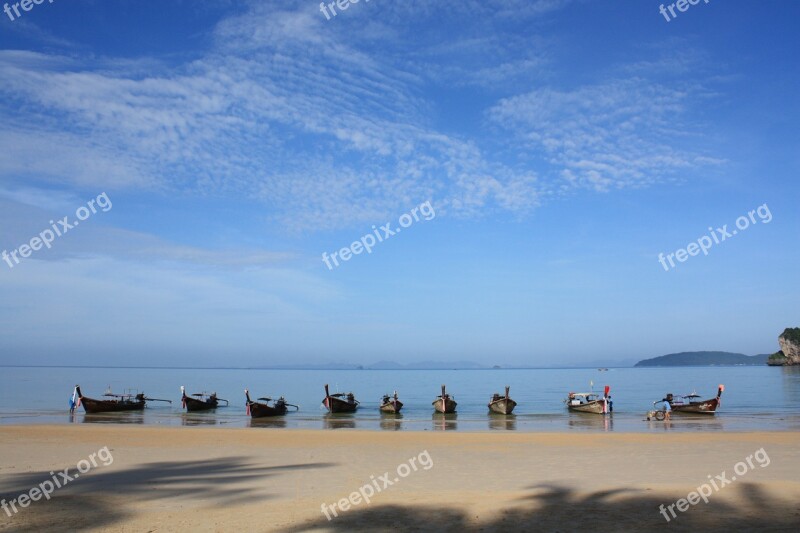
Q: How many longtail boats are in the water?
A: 9